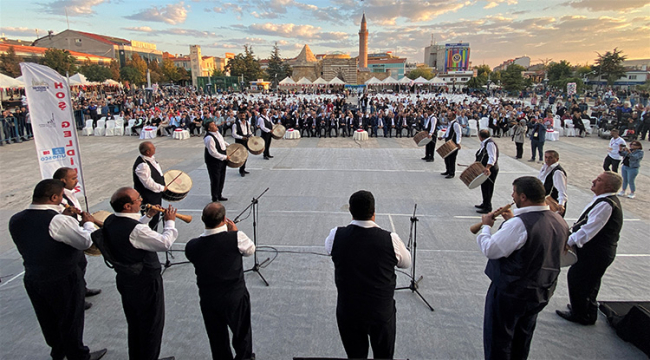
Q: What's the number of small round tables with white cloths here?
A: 6